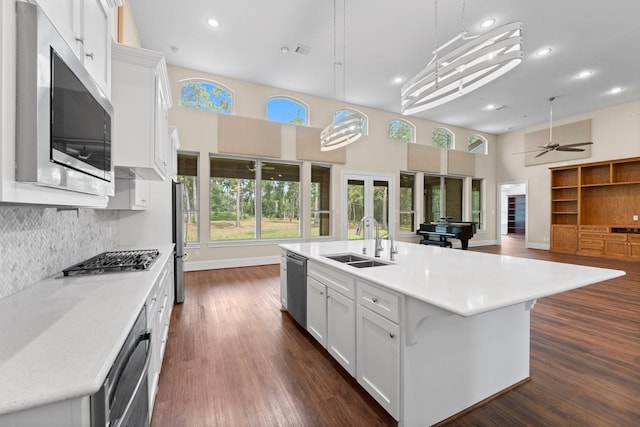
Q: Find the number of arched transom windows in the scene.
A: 6